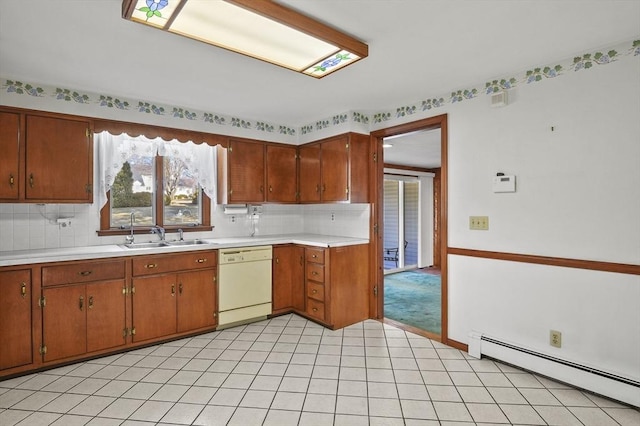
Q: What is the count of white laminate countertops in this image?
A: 1